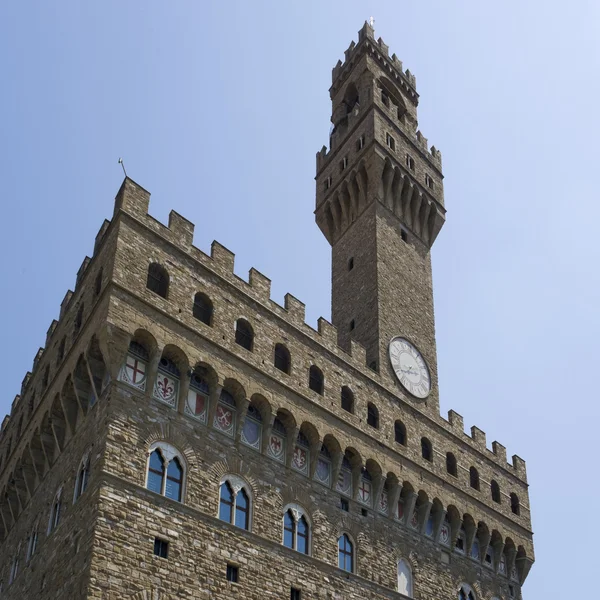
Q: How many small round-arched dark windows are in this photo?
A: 13